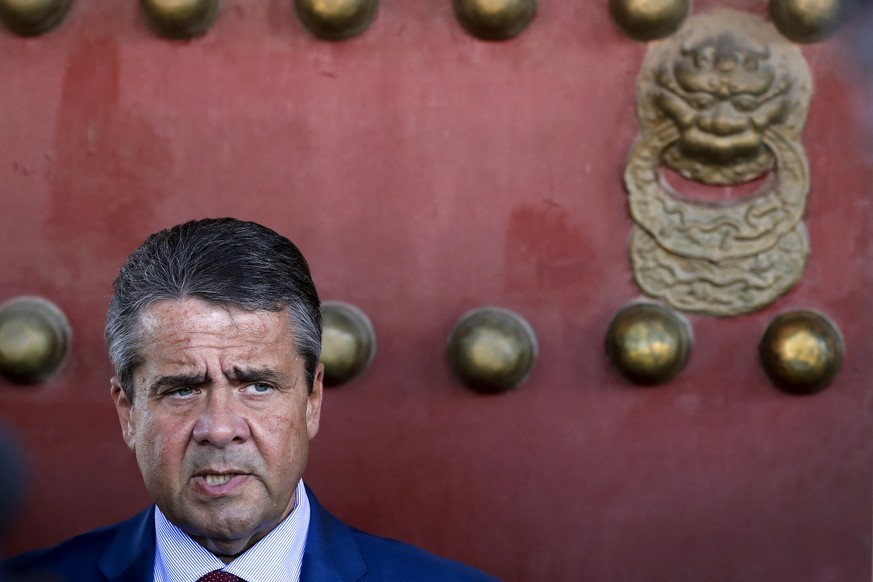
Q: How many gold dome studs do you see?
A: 11